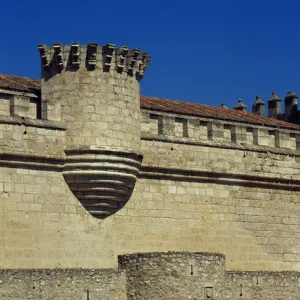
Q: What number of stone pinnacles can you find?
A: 5